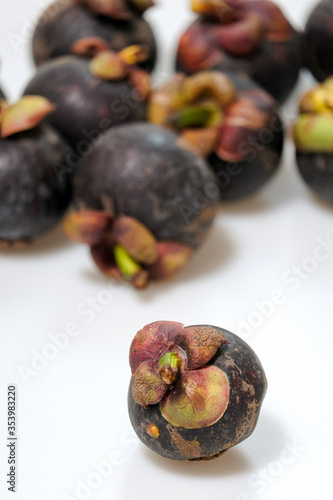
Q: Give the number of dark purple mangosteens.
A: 9